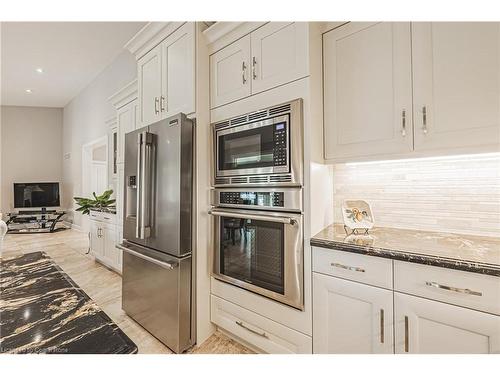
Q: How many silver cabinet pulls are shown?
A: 15